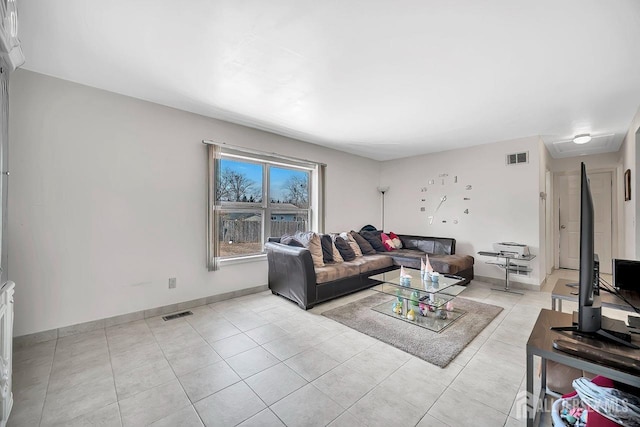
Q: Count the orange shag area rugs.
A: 0